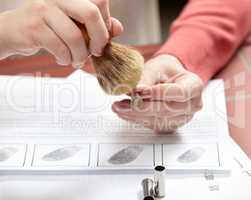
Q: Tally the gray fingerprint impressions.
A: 4